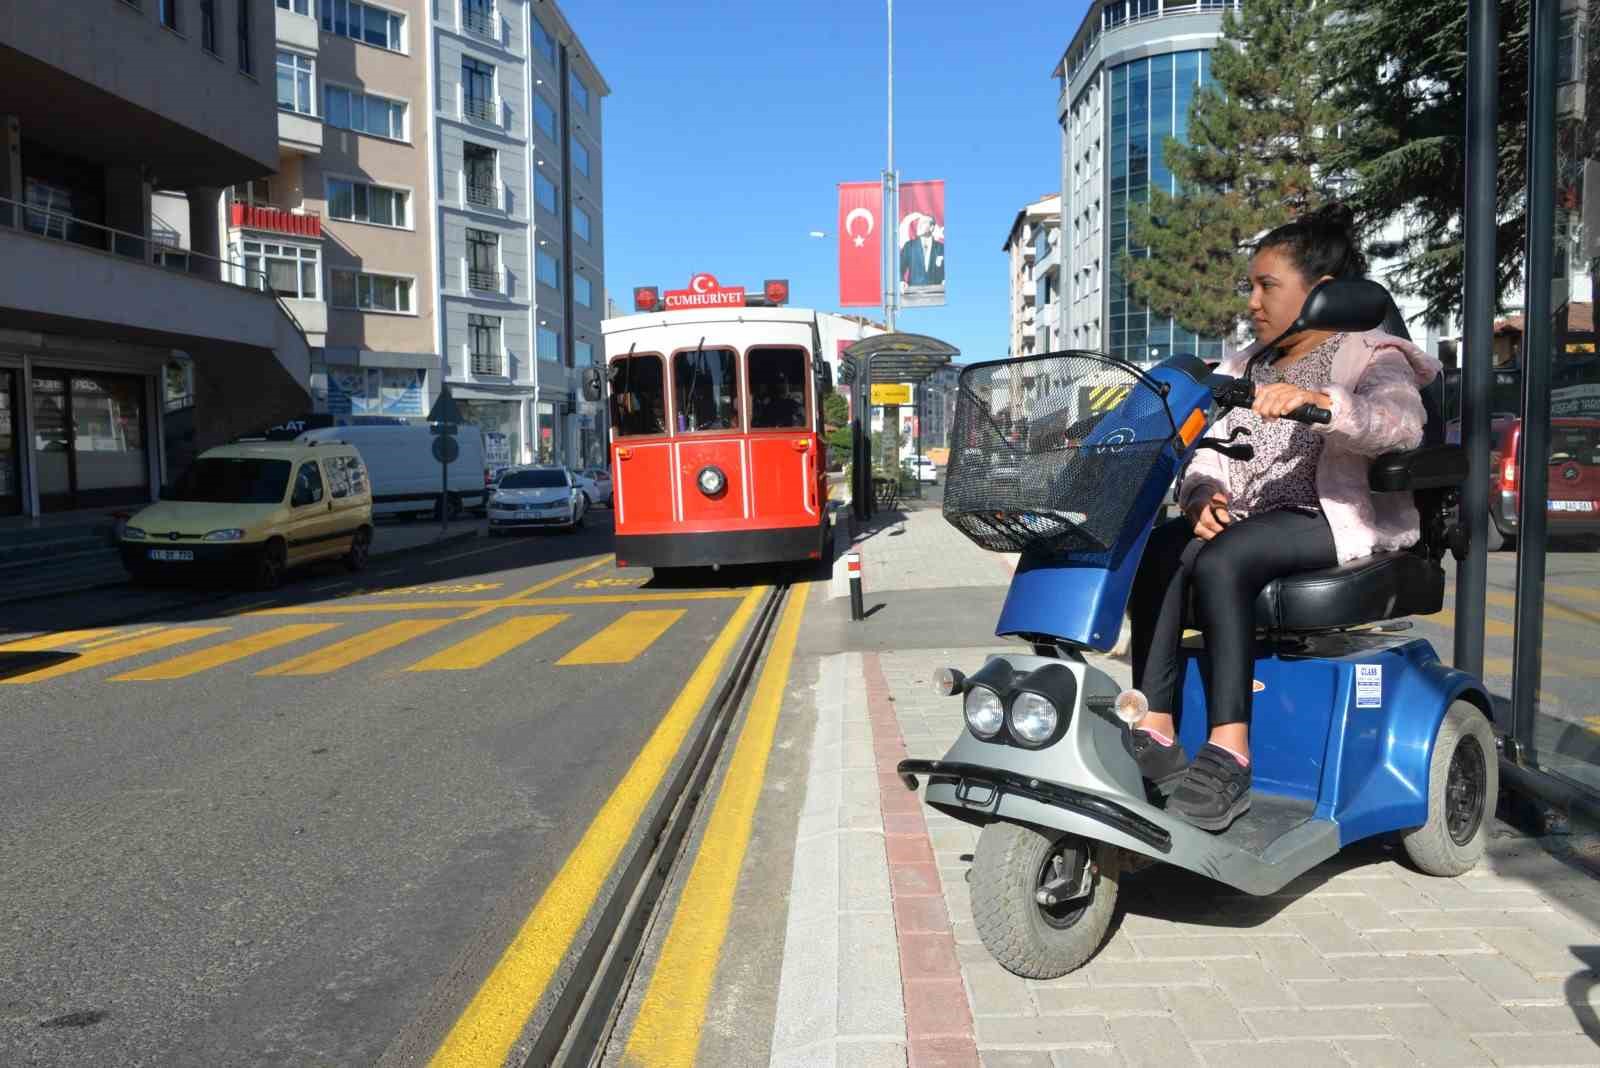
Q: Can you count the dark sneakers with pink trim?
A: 2